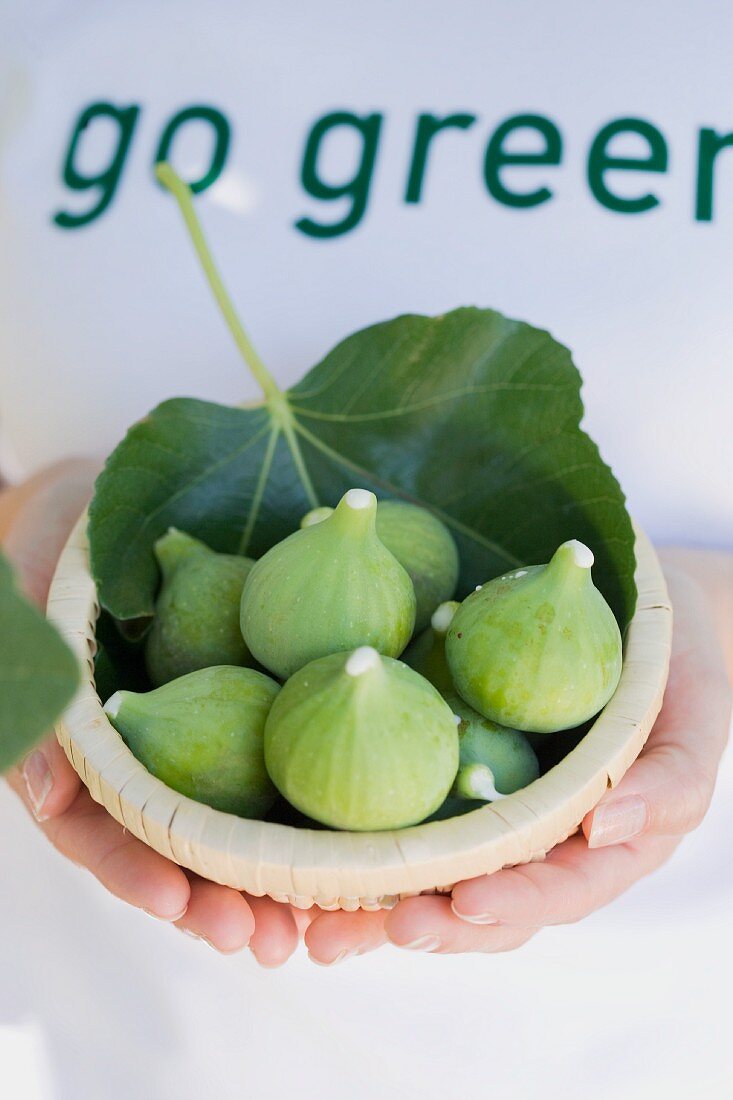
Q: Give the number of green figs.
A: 8